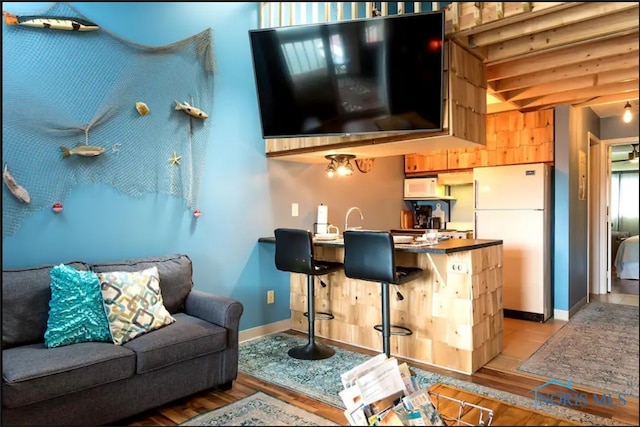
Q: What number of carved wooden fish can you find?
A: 4